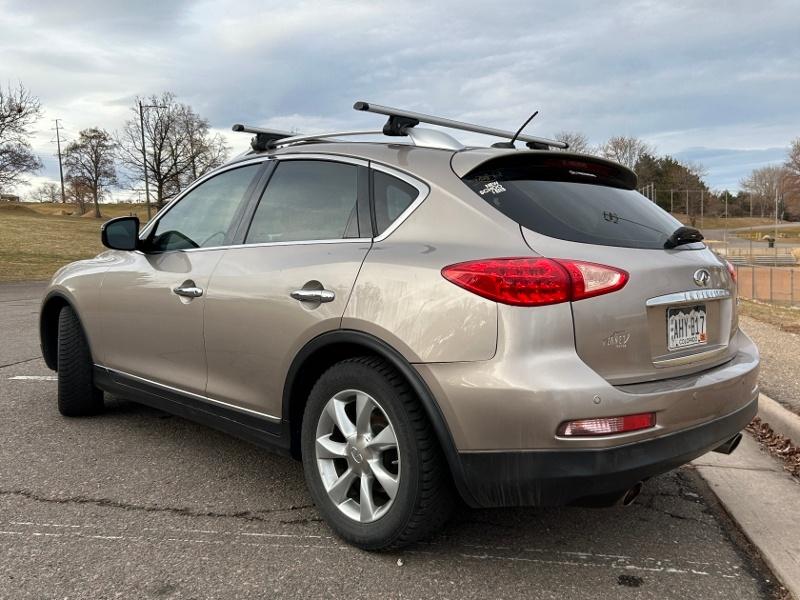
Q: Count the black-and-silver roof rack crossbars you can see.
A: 2